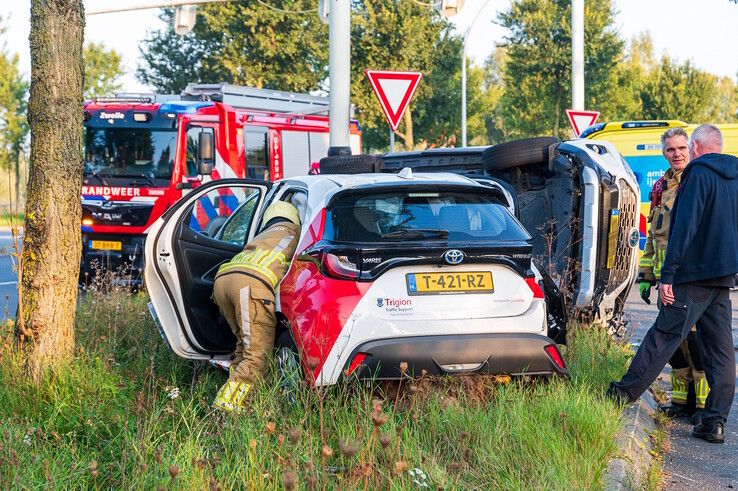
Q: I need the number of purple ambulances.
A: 0